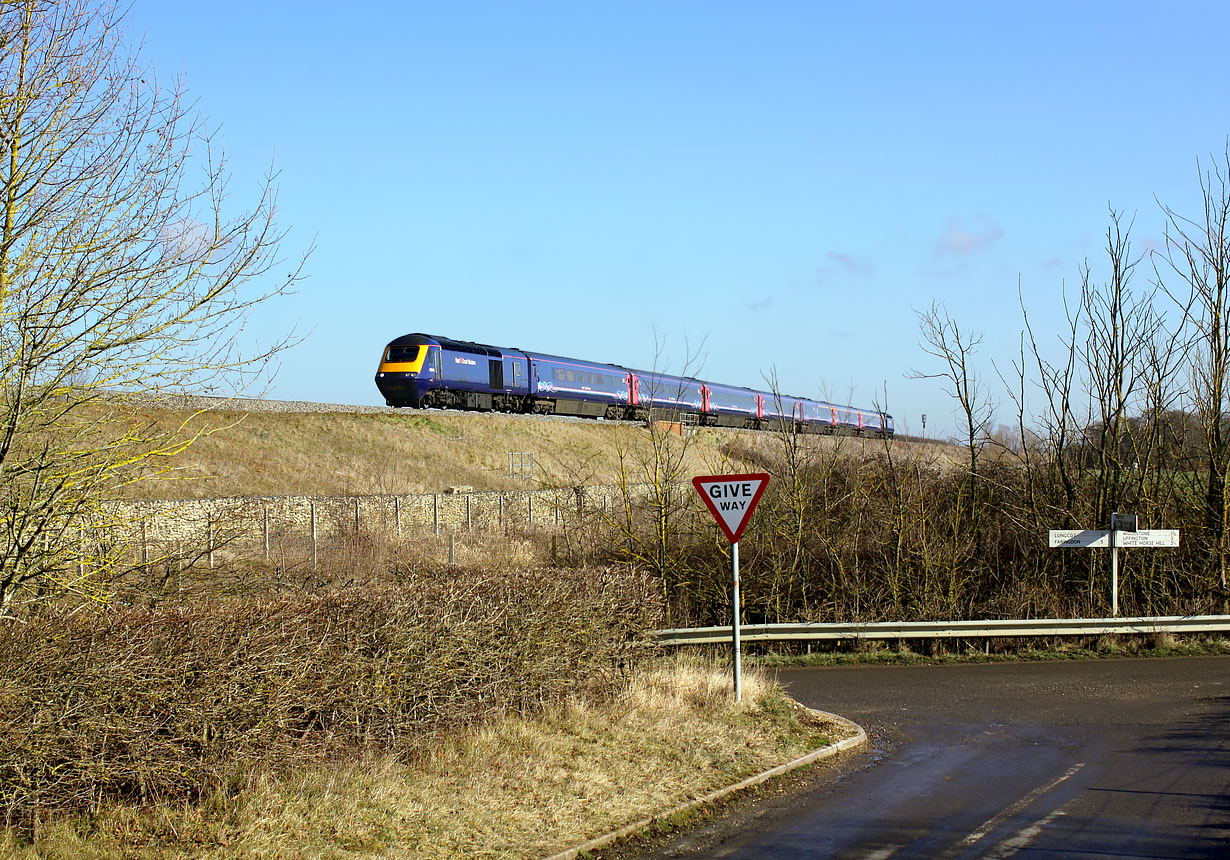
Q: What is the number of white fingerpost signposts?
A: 1